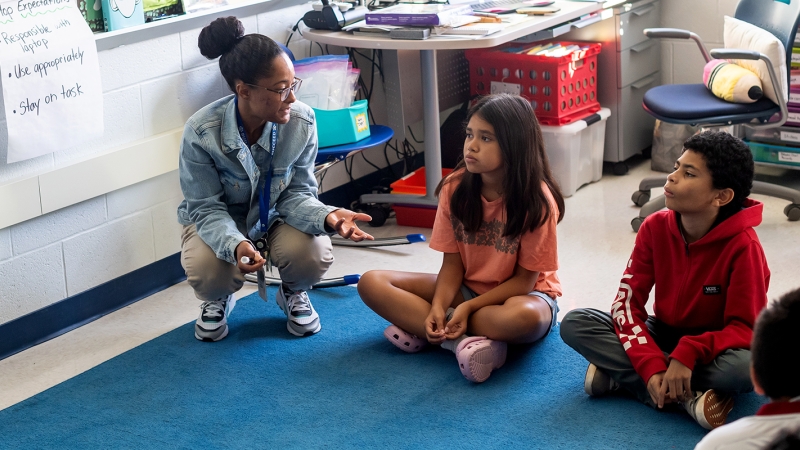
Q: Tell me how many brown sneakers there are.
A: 2